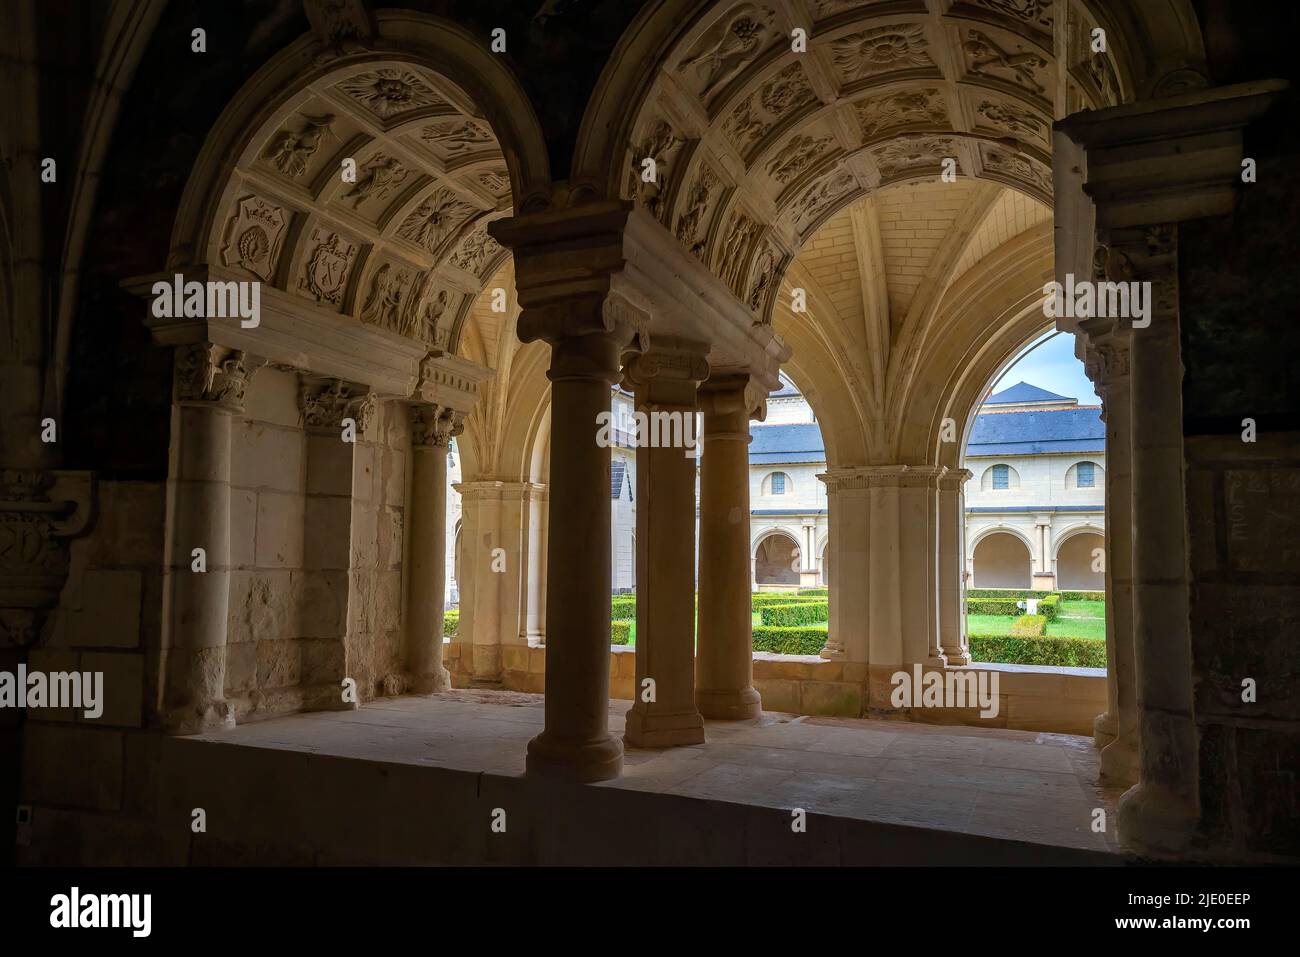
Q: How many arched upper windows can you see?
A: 3